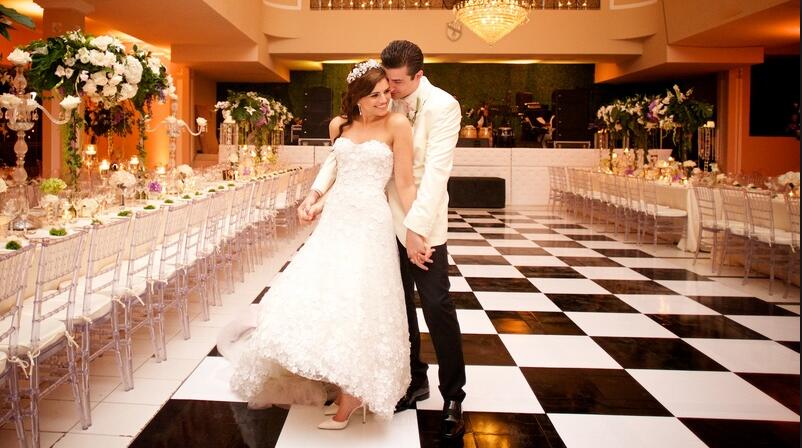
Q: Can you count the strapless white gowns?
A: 1